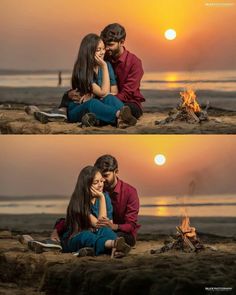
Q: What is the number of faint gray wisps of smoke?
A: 2